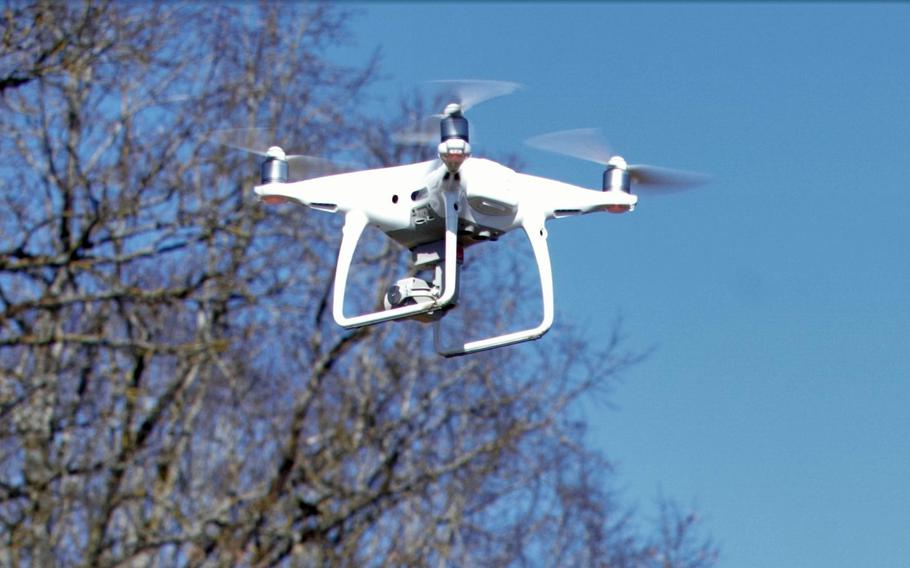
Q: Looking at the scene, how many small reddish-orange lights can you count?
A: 3